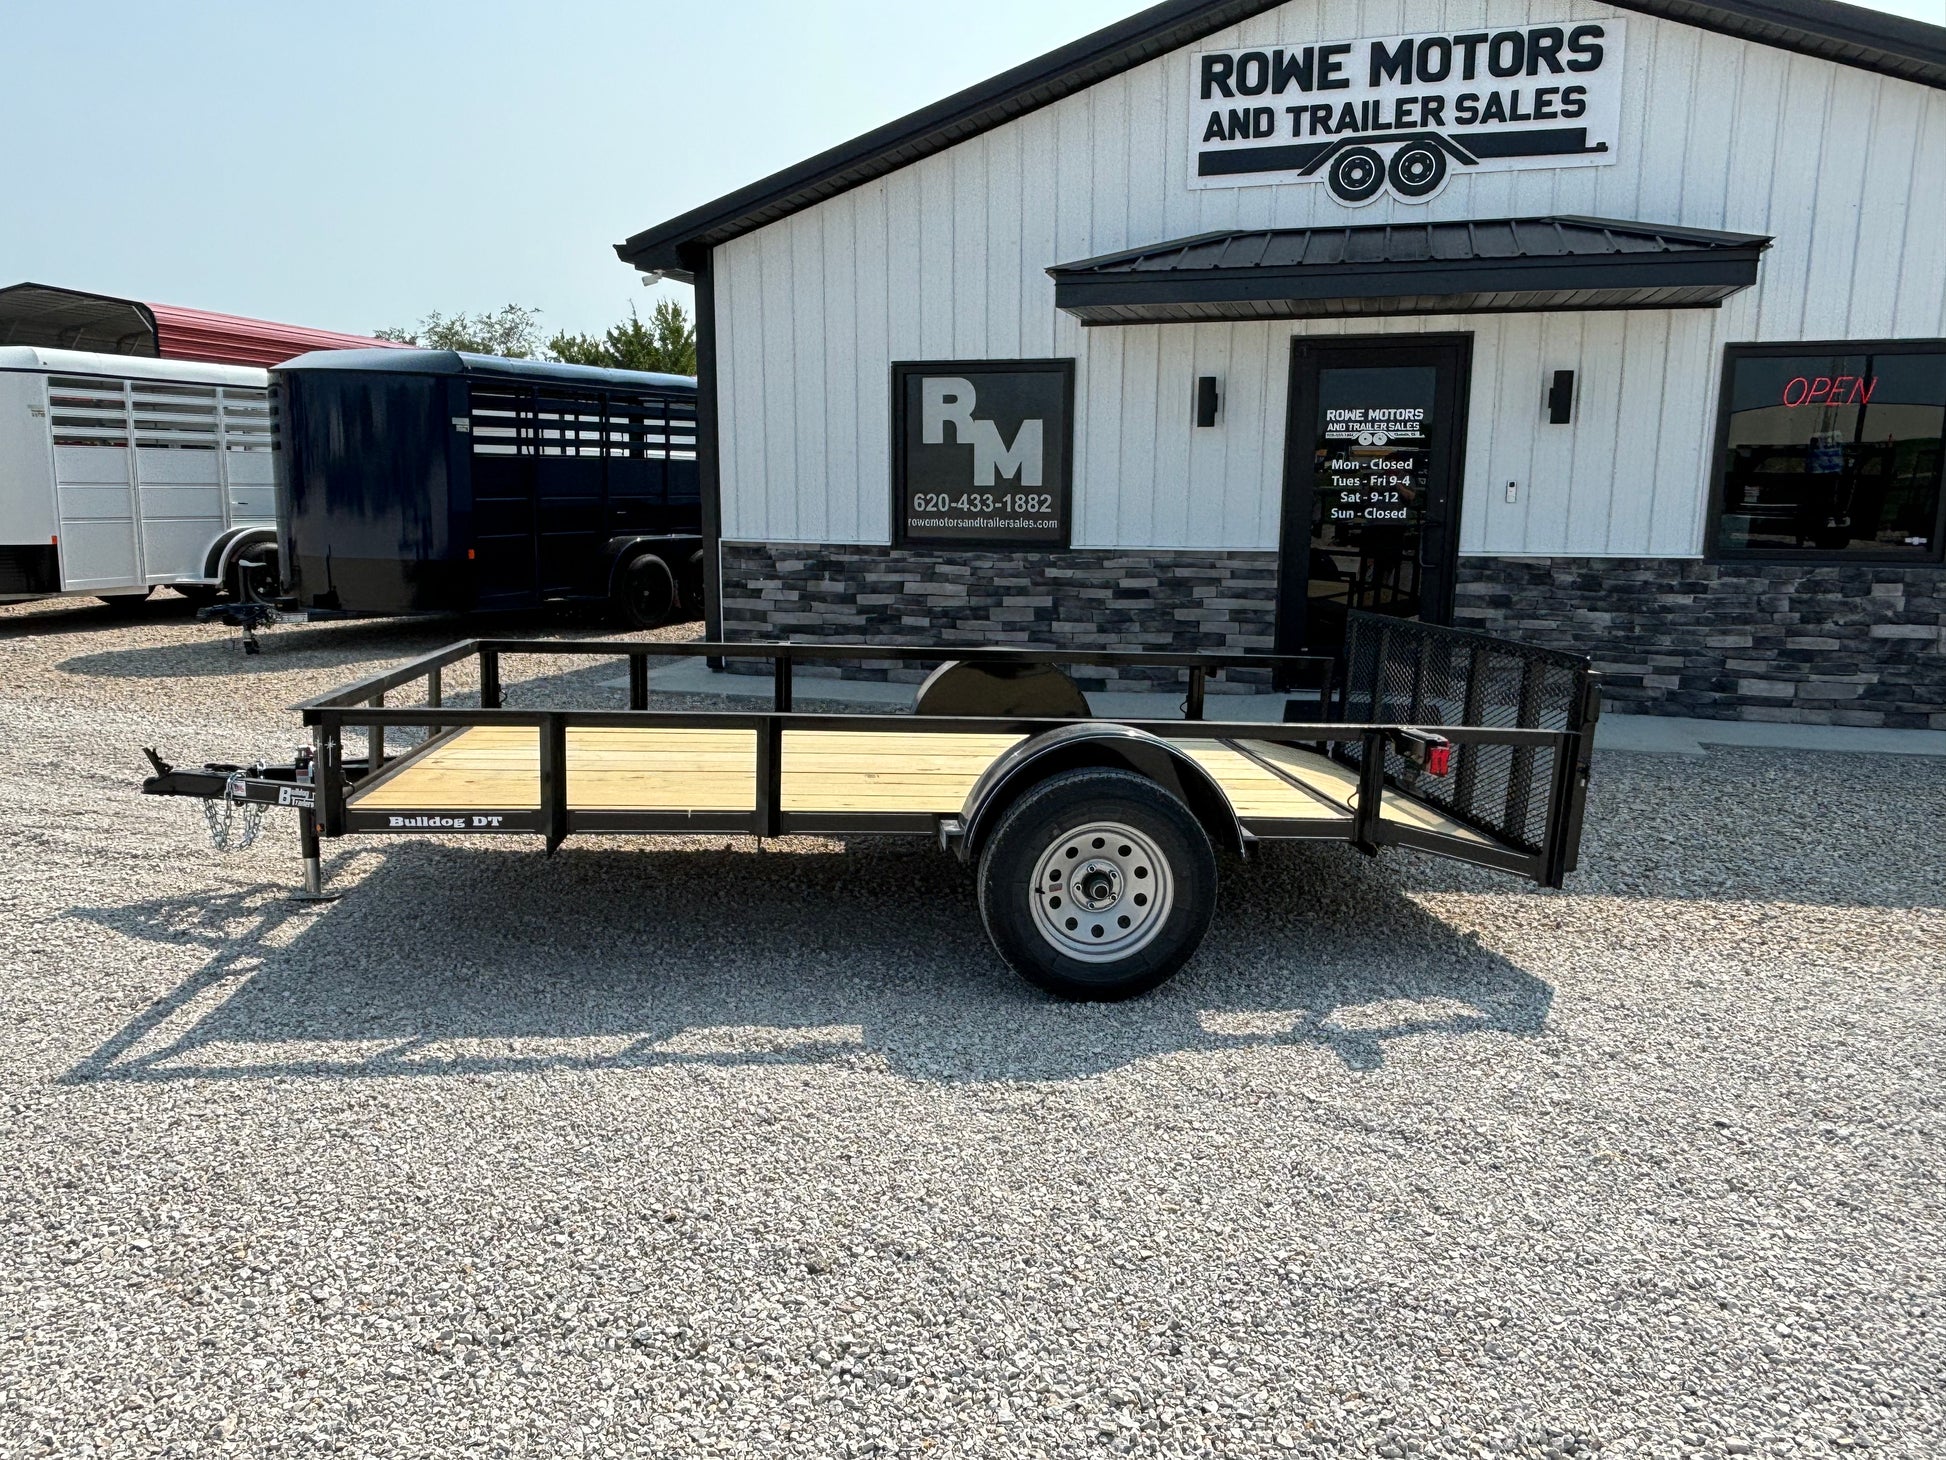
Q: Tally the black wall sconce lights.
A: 2